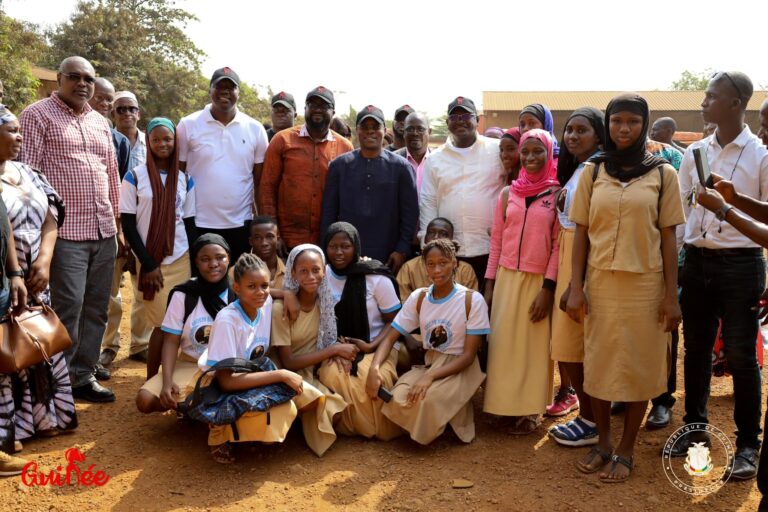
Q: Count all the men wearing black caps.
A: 6